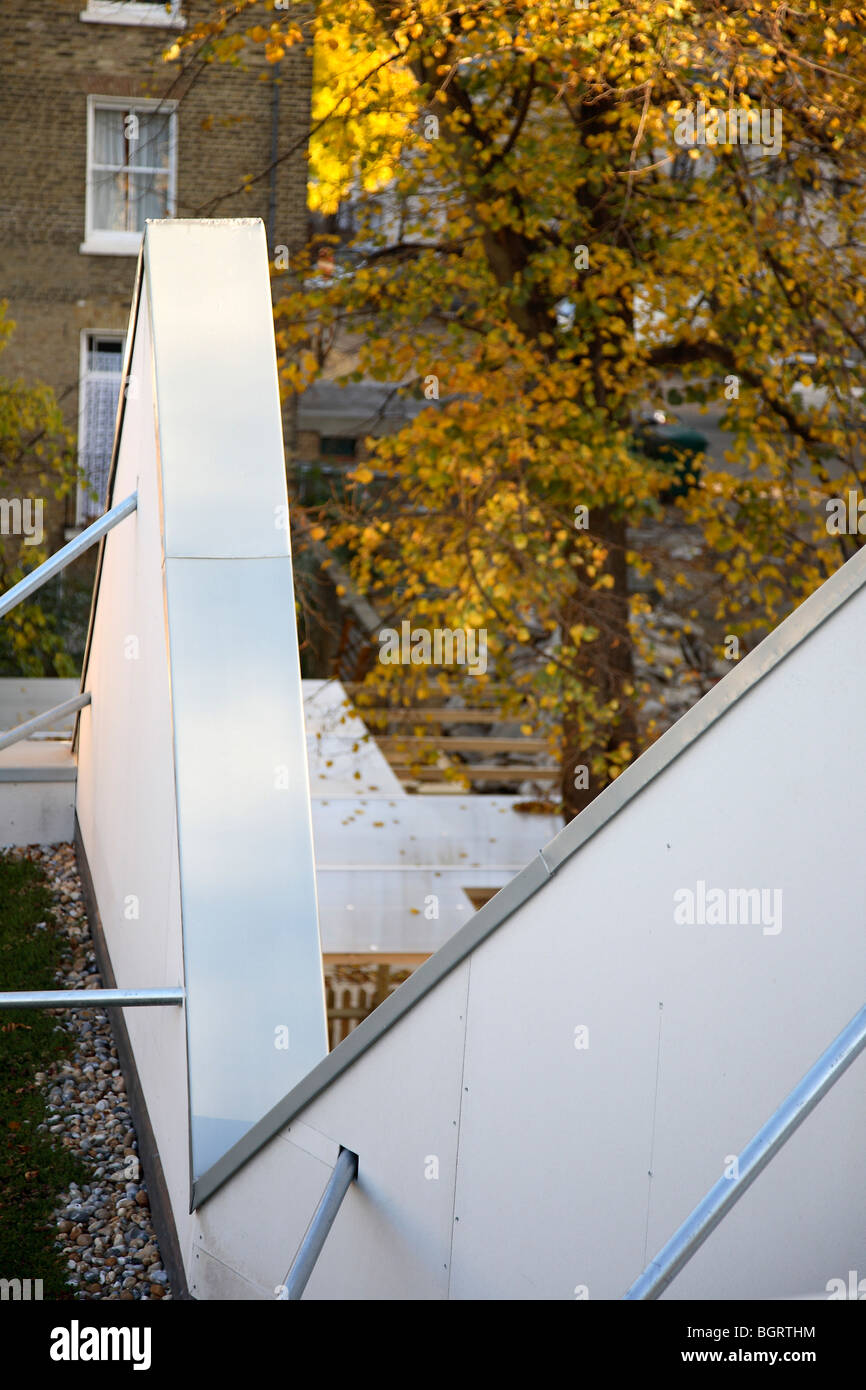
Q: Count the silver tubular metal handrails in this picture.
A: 5